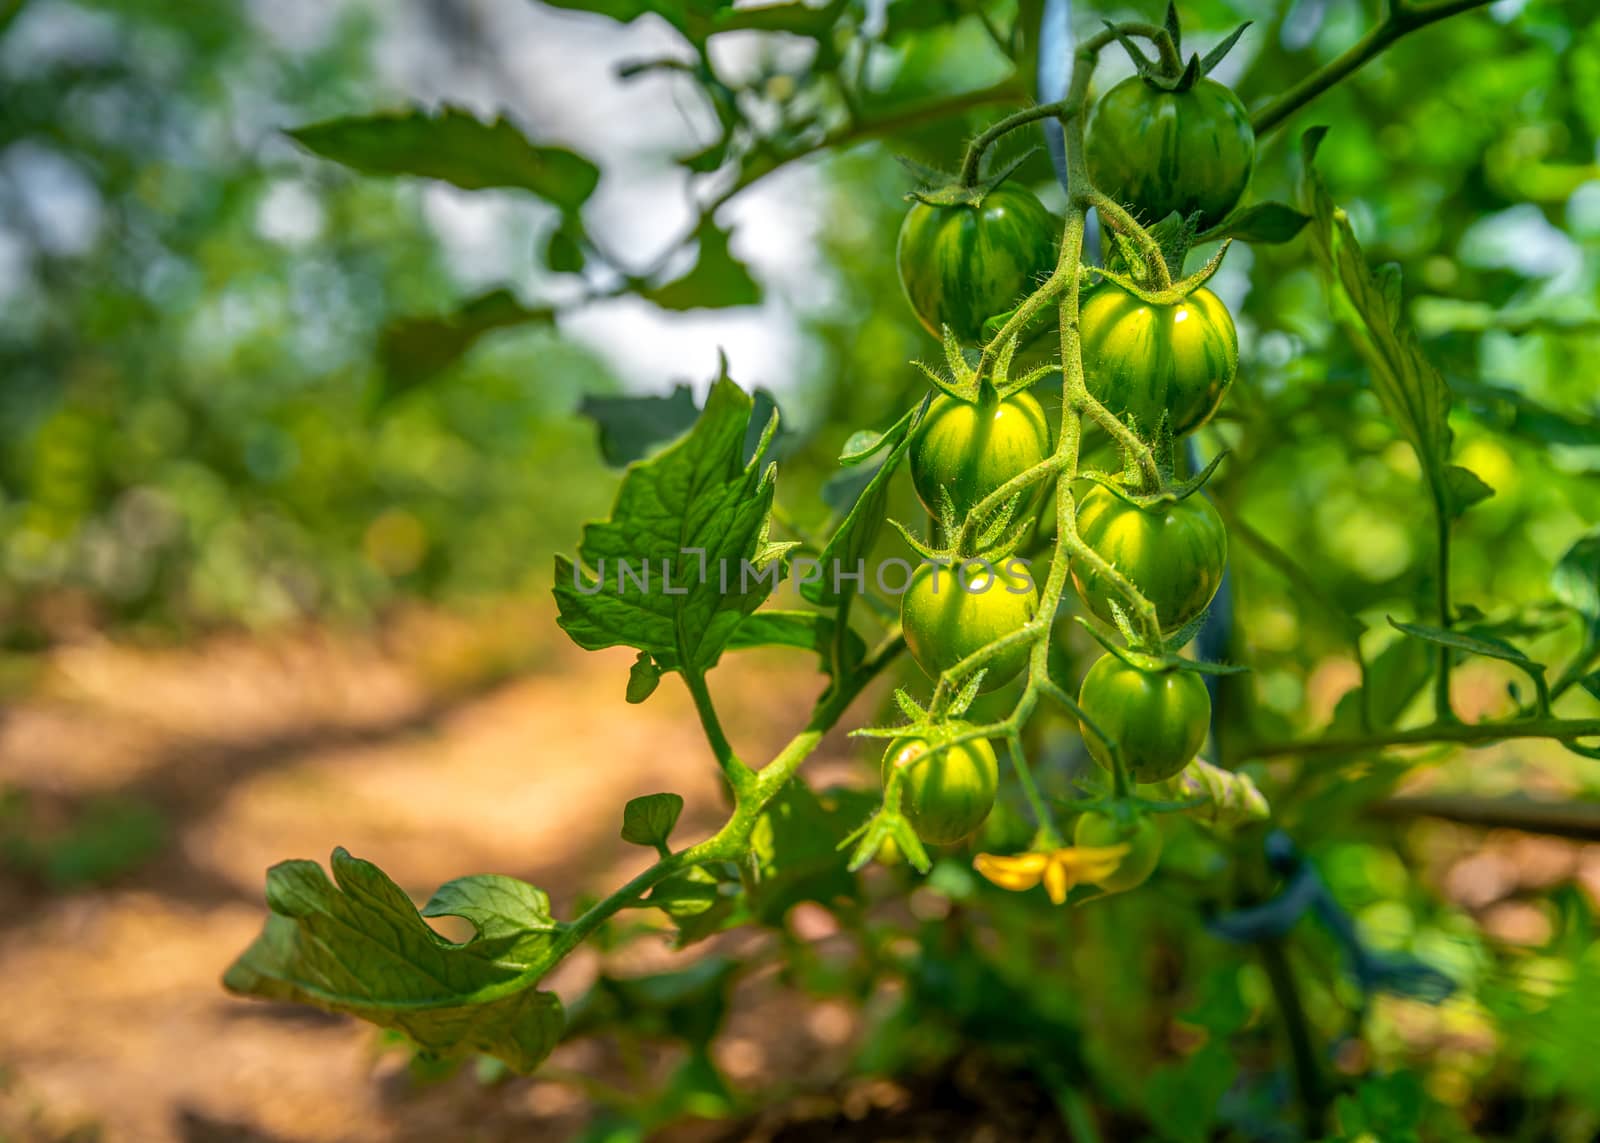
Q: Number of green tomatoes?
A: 9